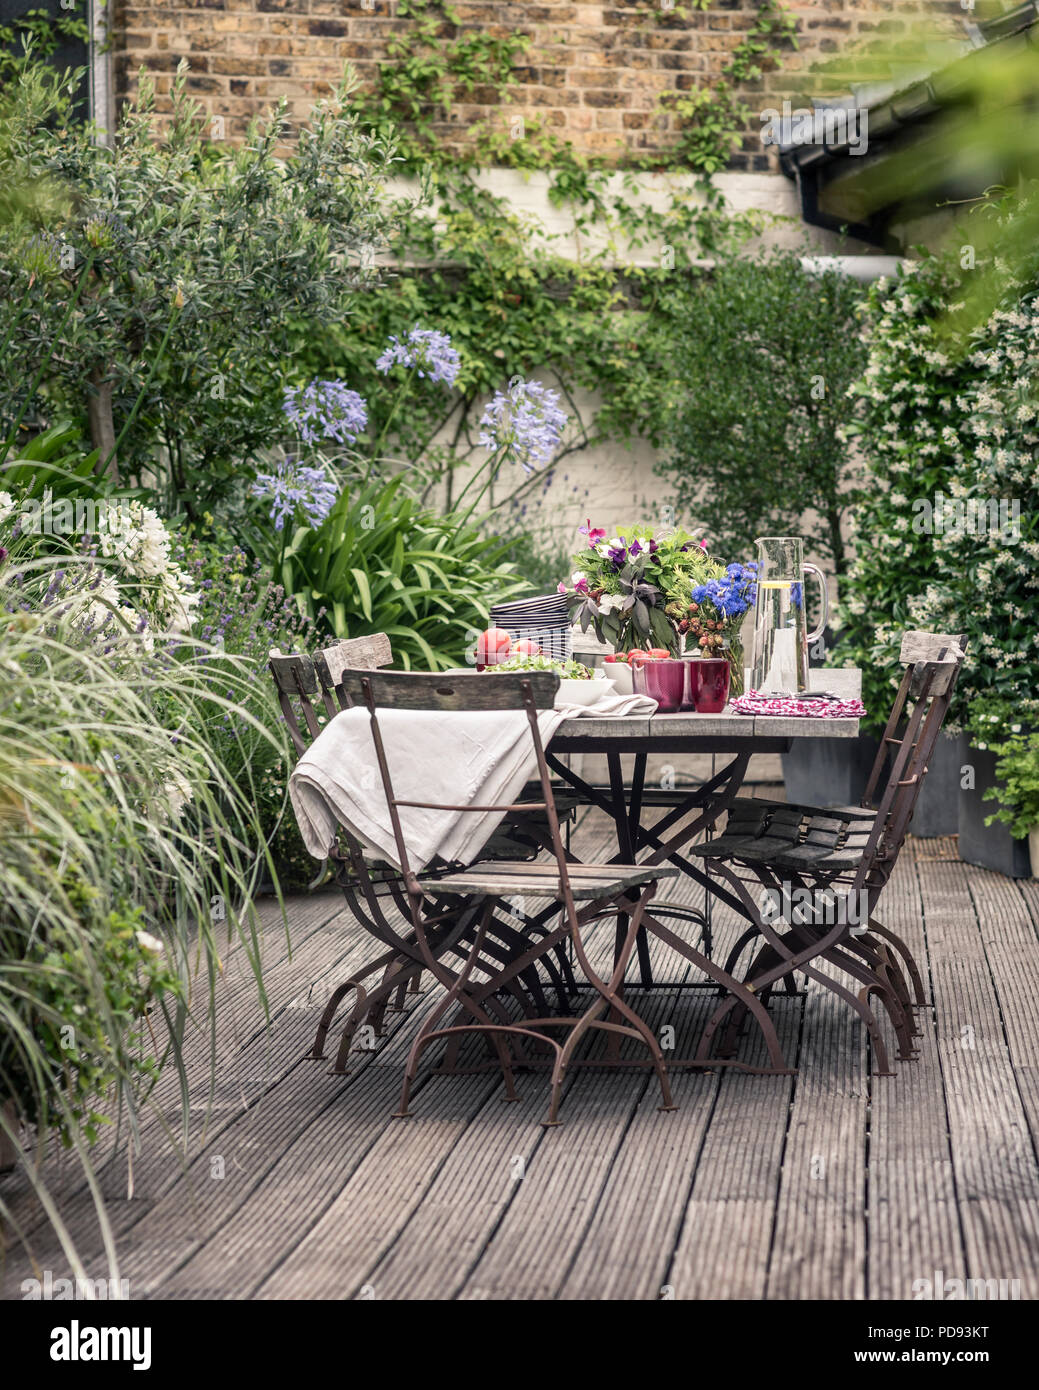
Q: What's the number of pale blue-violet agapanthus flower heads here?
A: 4